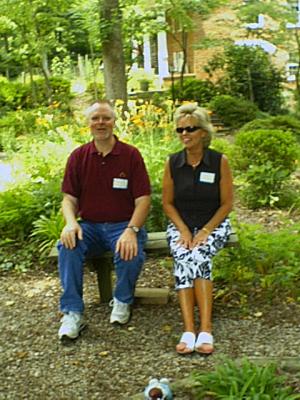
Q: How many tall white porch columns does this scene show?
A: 2